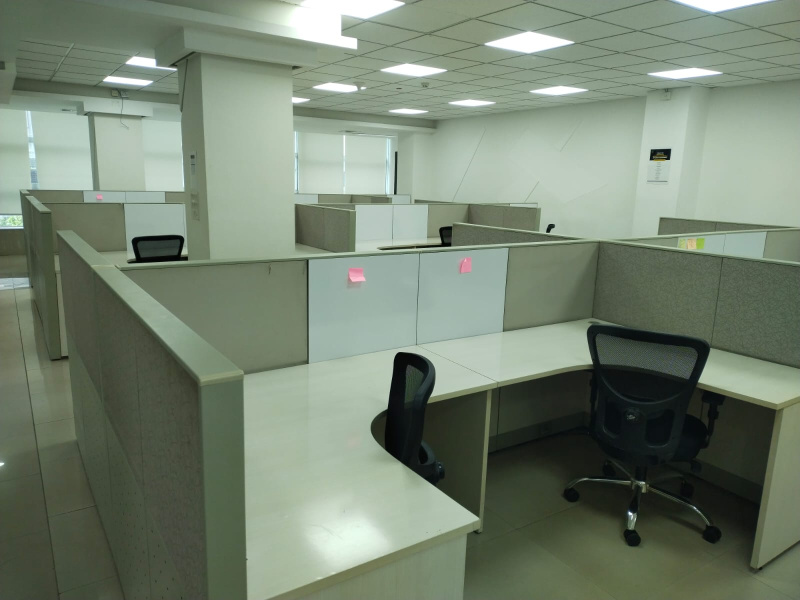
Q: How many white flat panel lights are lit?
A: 12